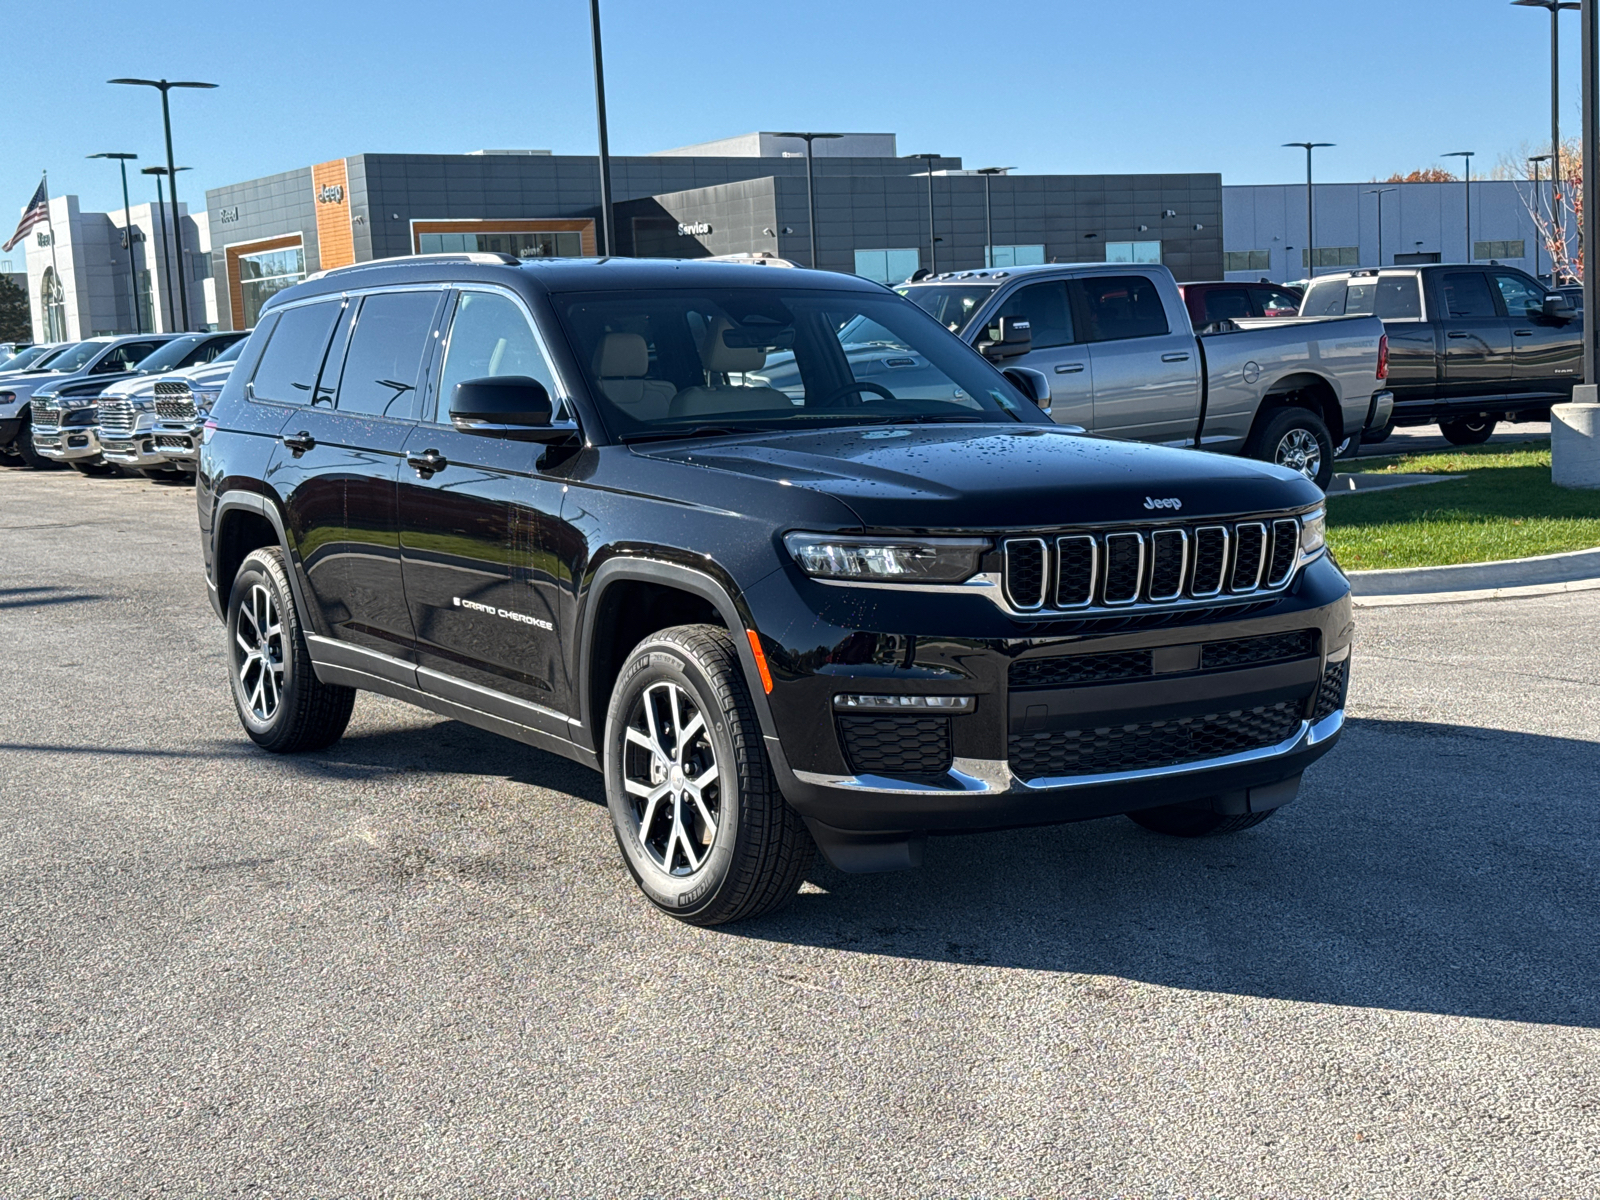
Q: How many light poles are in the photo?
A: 13